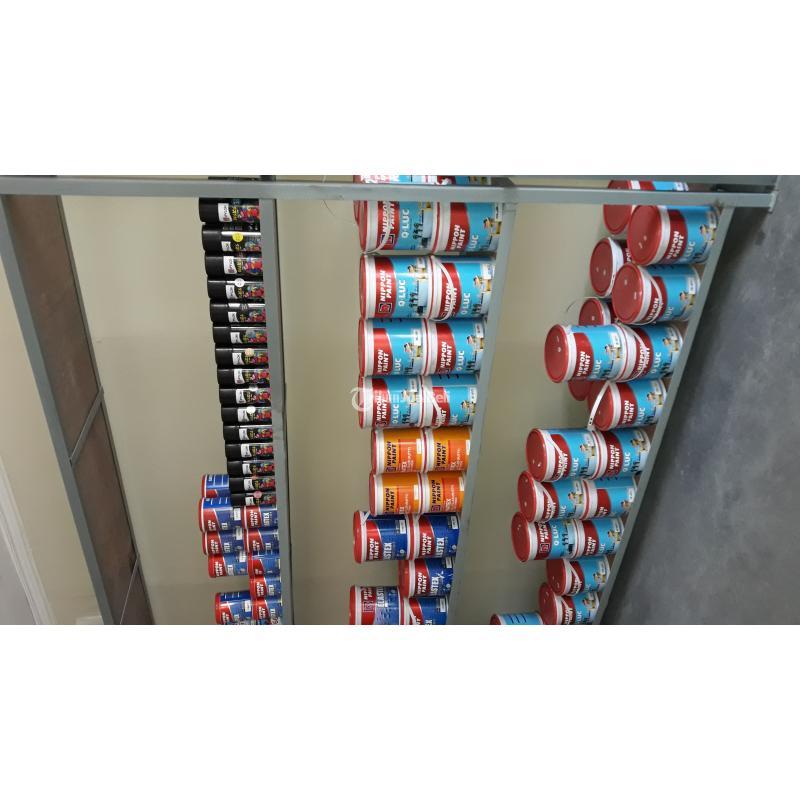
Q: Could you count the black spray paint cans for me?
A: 15